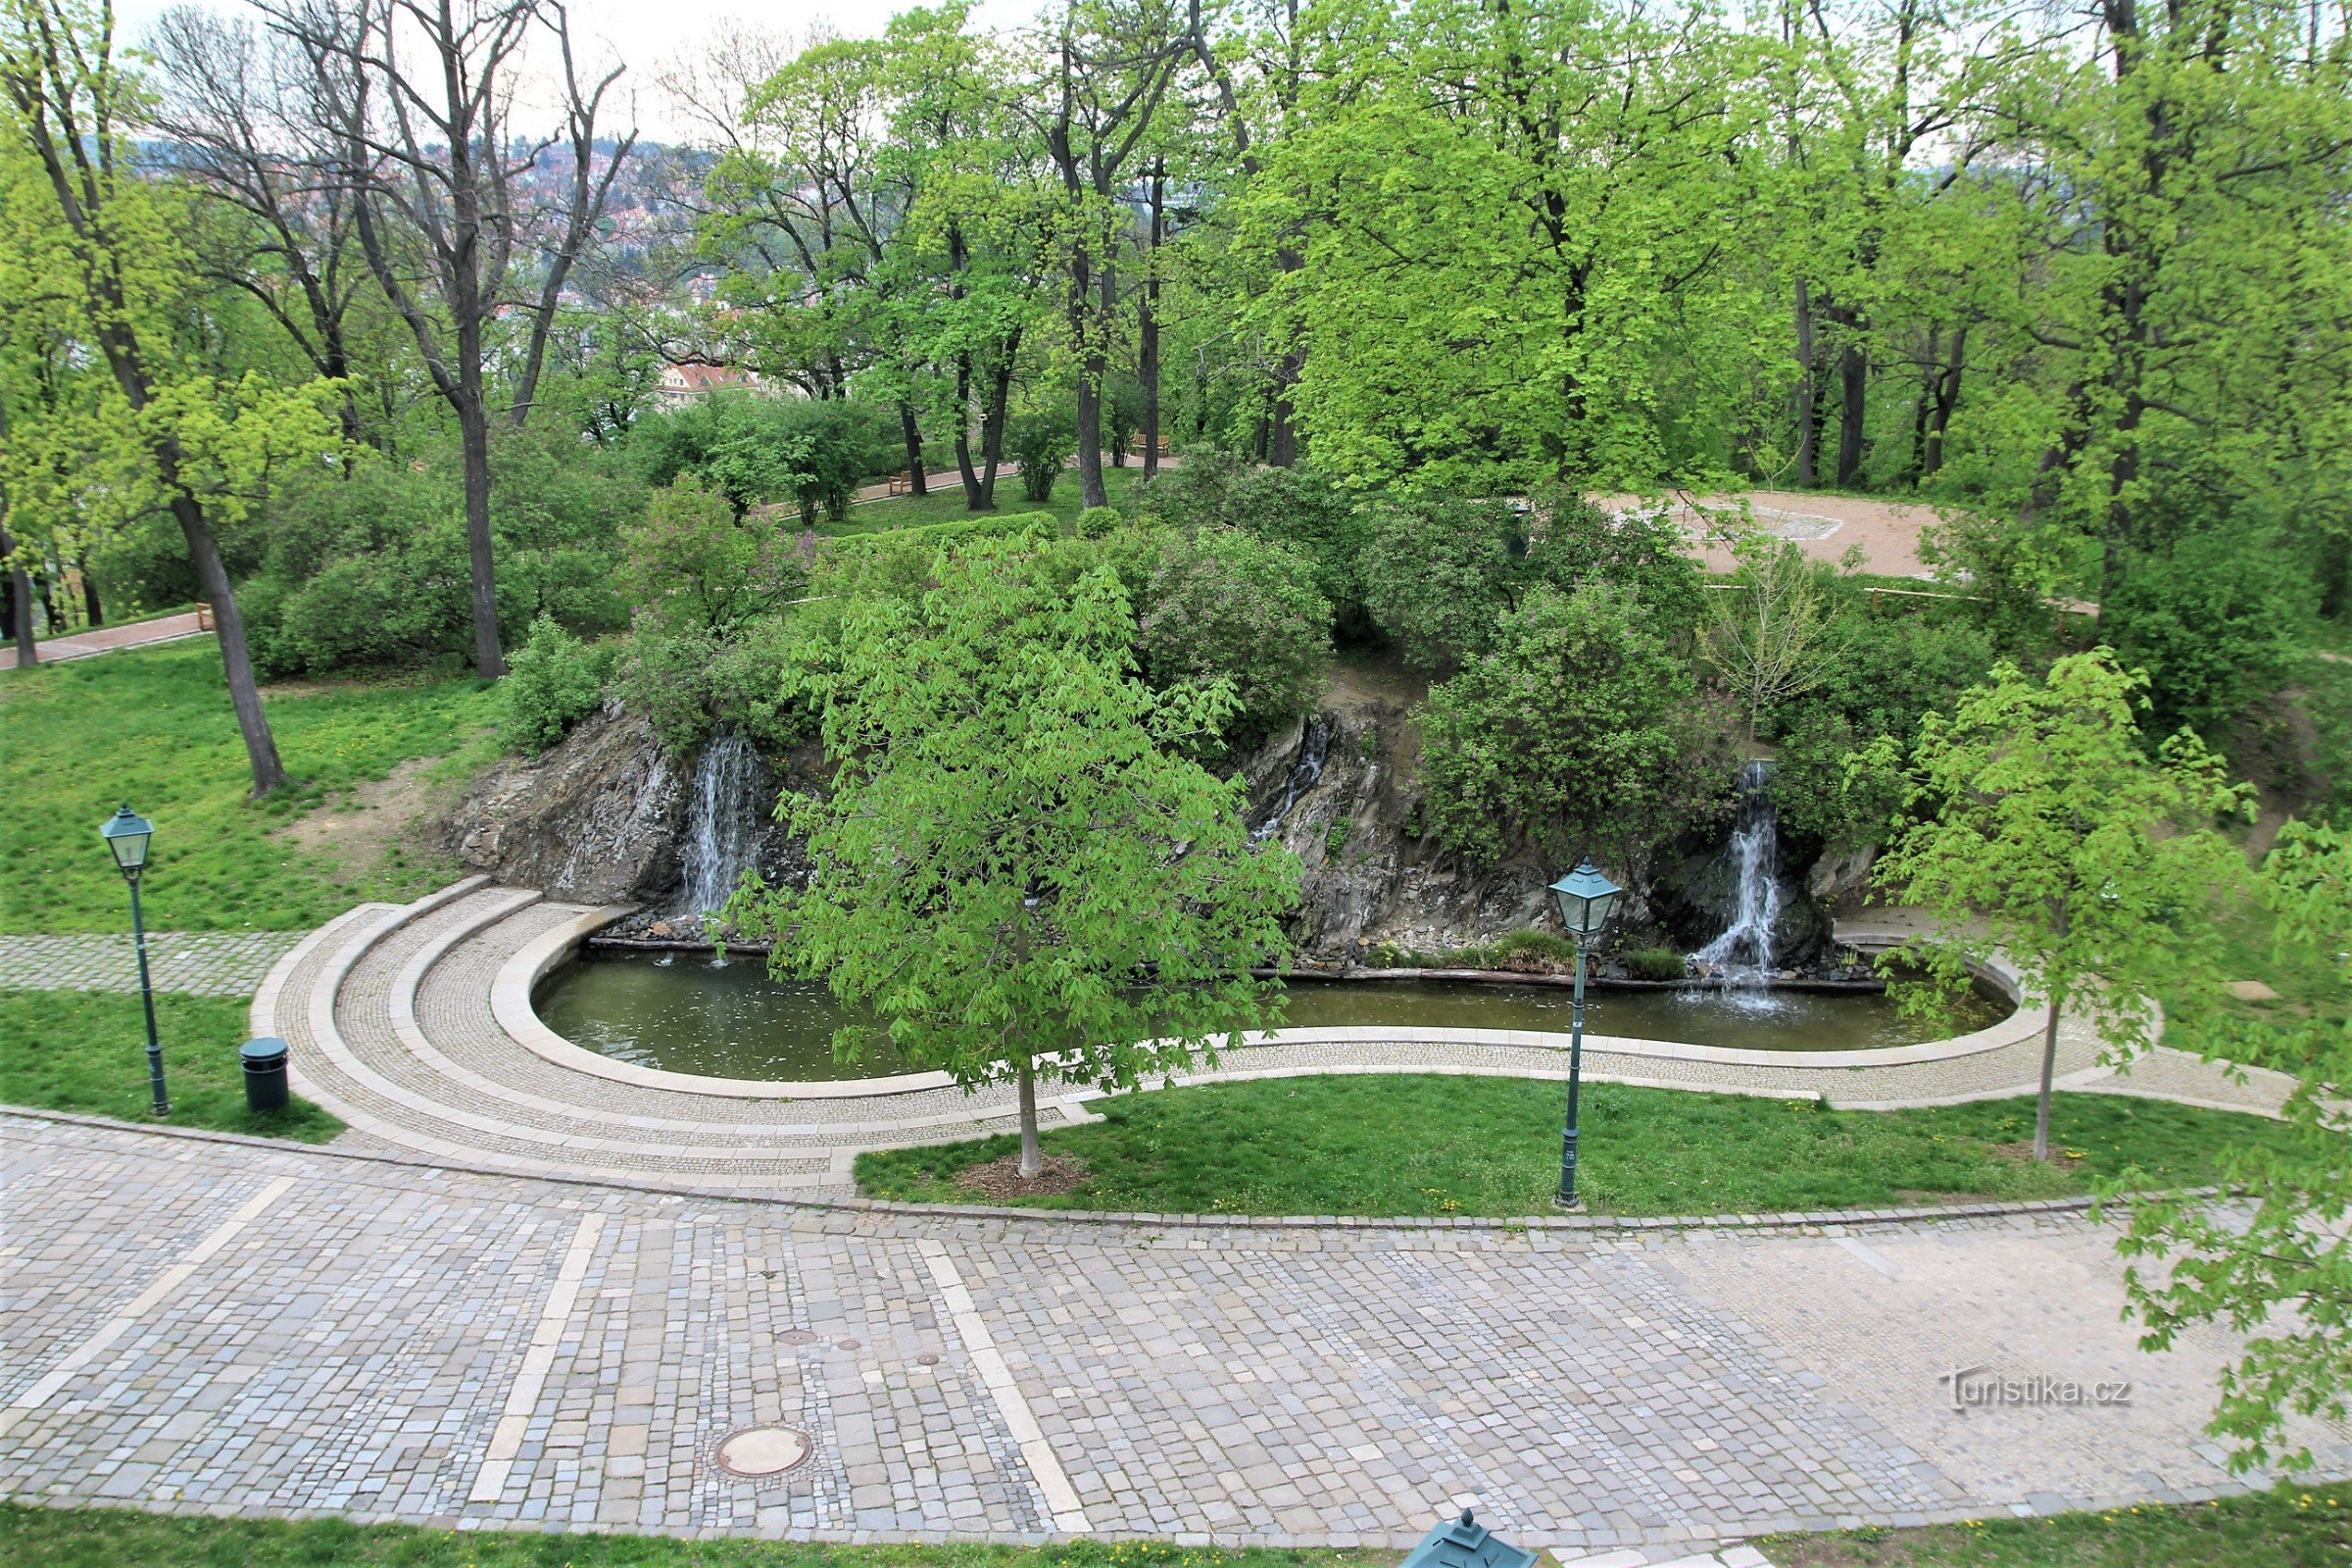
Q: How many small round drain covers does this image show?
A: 3